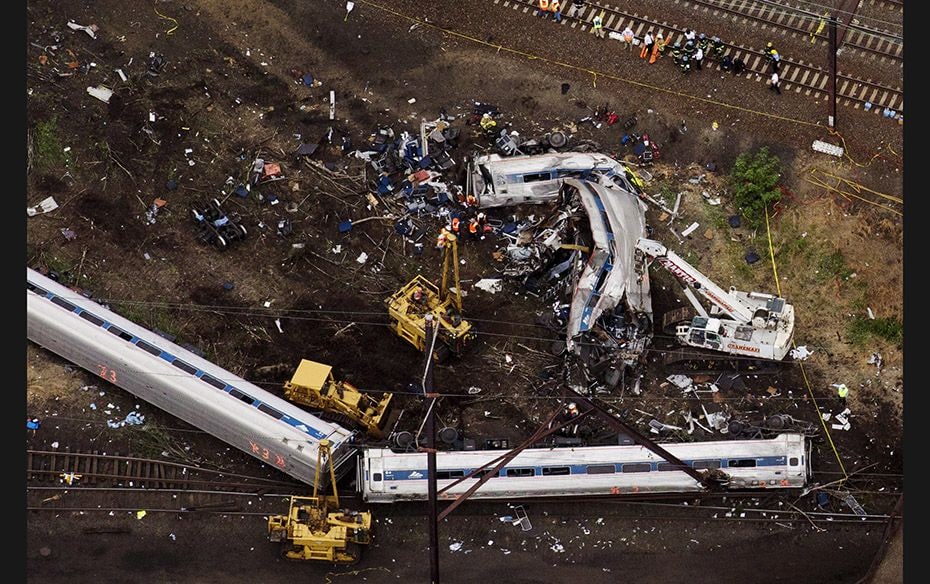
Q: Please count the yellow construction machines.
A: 3